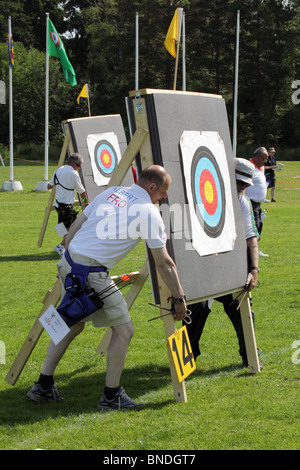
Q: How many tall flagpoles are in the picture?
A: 5